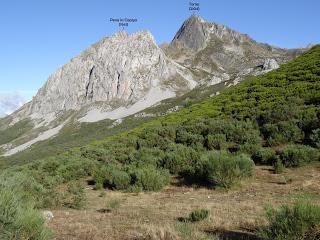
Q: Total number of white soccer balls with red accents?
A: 0